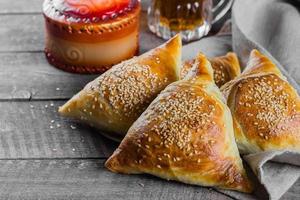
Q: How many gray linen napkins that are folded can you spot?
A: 1